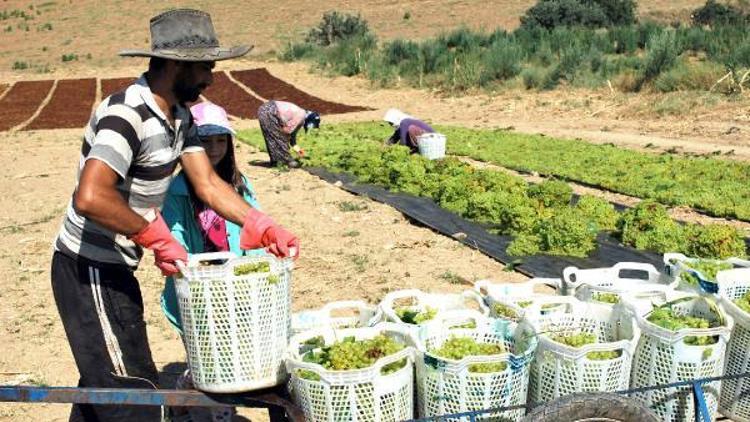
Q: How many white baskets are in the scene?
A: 12